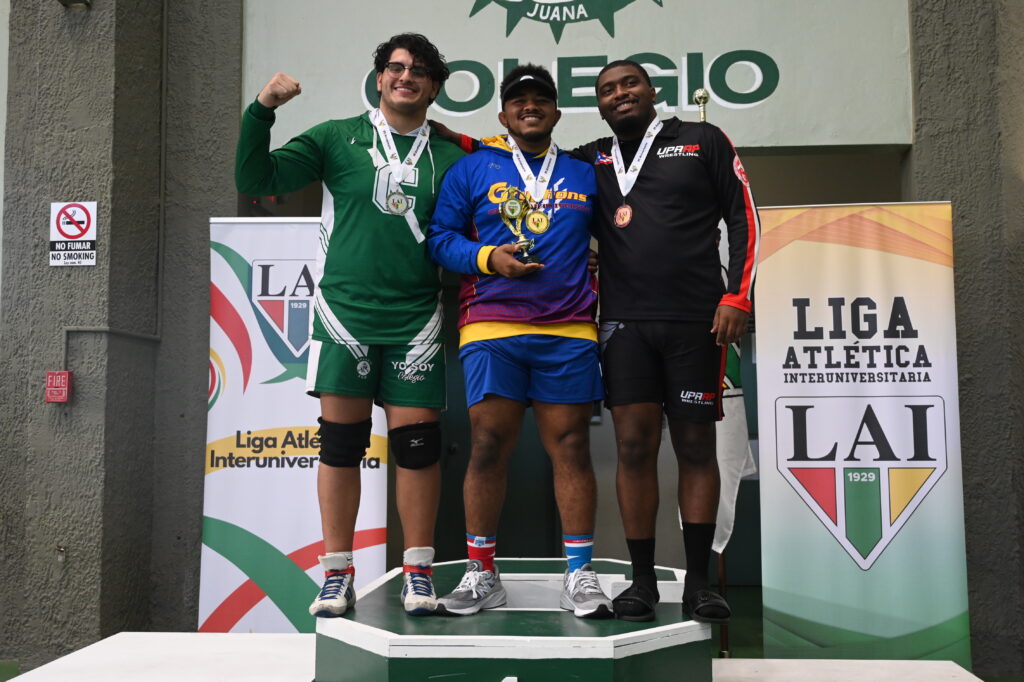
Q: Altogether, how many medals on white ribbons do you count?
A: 3